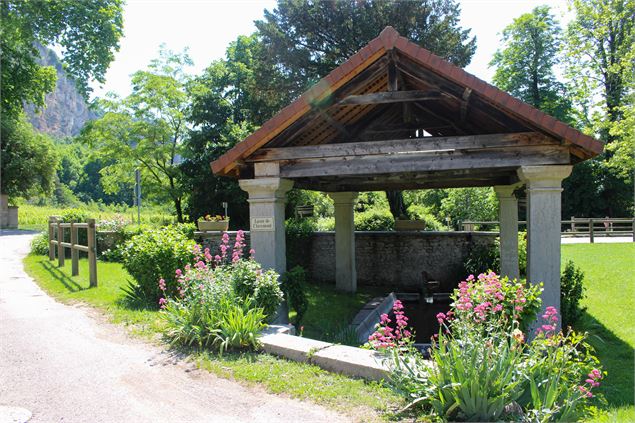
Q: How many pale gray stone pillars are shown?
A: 4